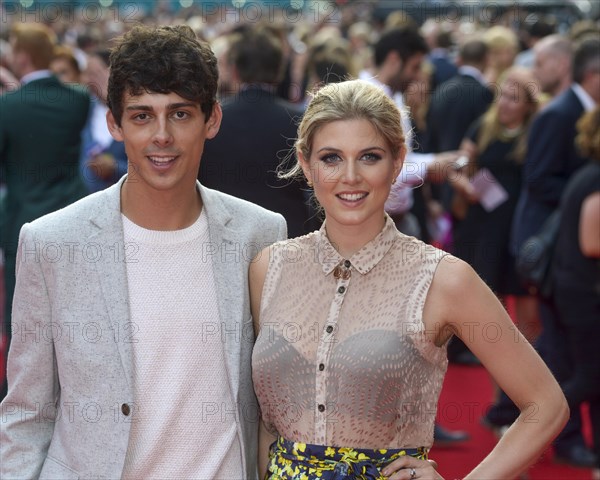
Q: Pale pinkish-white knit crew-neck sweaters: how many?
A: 1